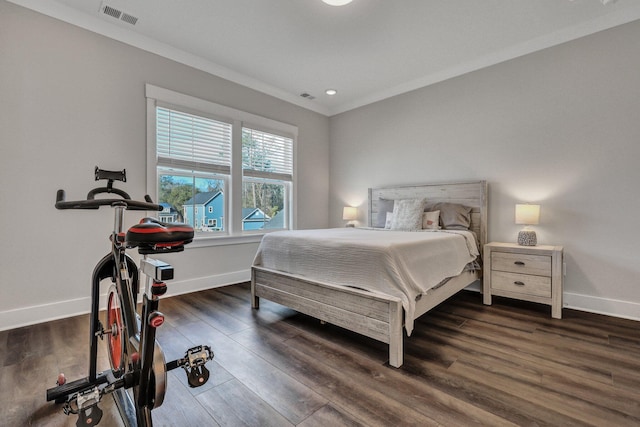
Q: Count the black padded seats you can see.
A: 1